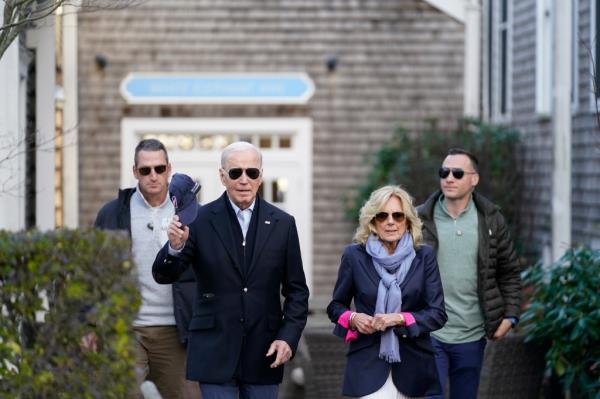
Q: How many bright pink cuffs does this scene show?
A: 2